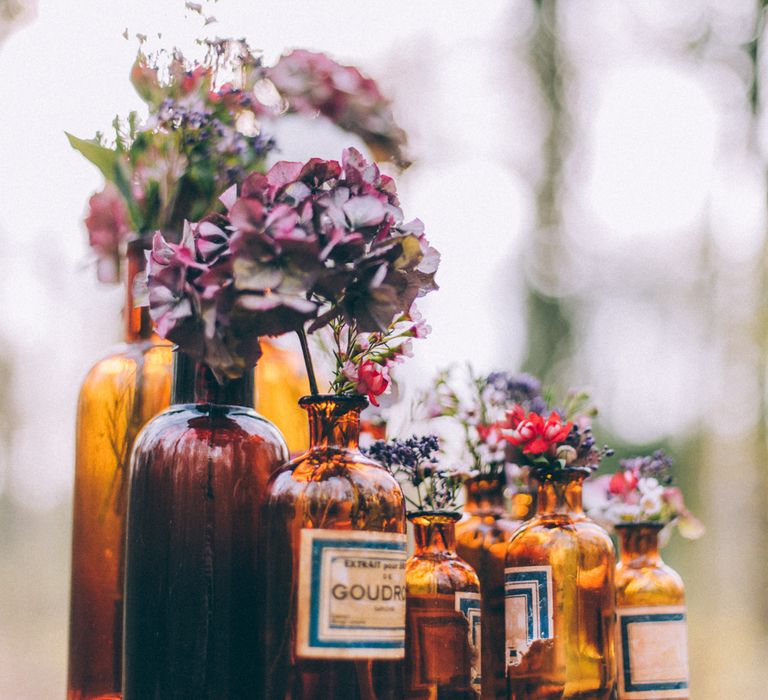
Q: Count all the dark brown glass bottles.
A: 1